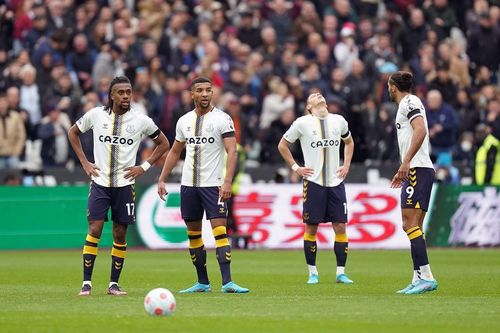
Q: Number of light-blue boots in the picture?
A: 6